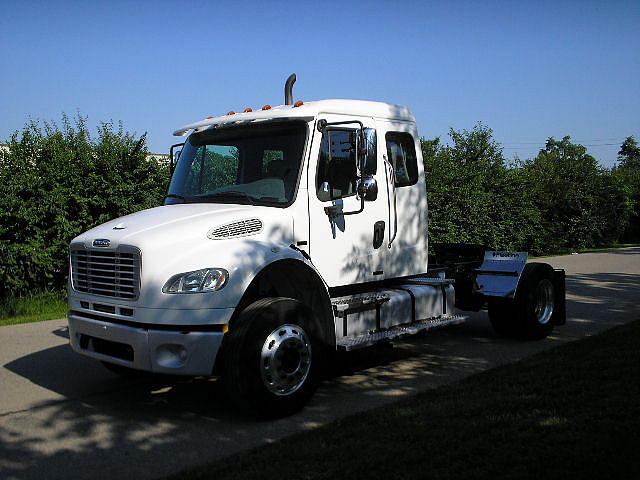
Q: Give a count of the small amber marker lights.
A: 5